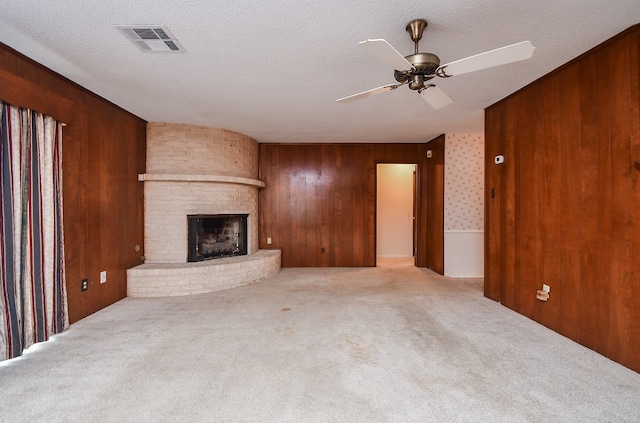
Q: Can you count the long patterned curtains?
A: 1